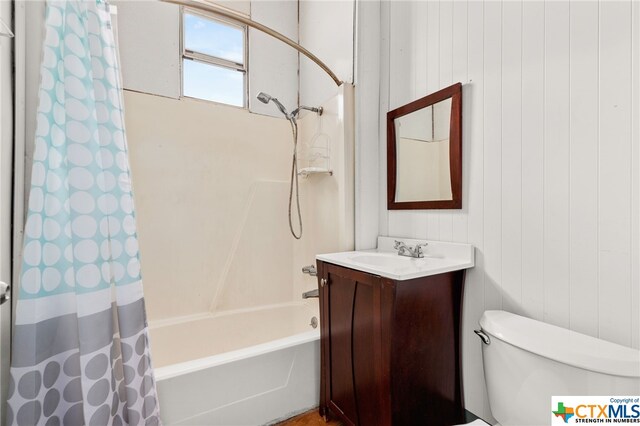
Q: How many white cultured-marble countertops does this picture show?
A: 1